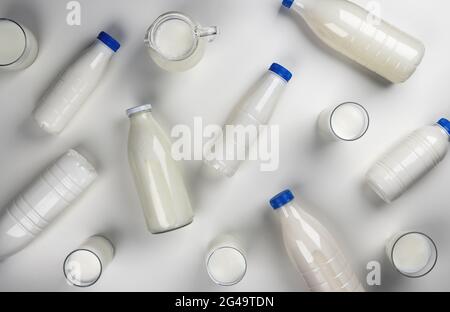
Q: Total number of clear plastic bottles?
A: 6